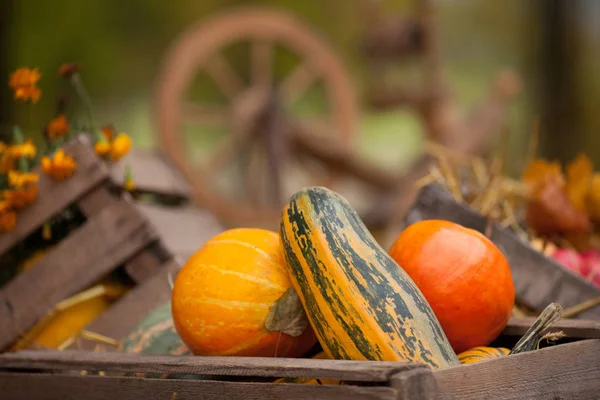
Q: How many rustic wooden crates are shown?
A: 3